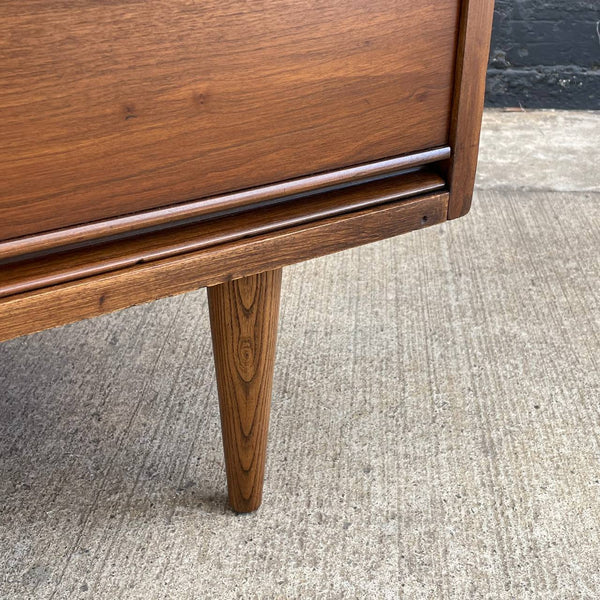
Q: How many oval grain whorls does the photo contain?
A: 1